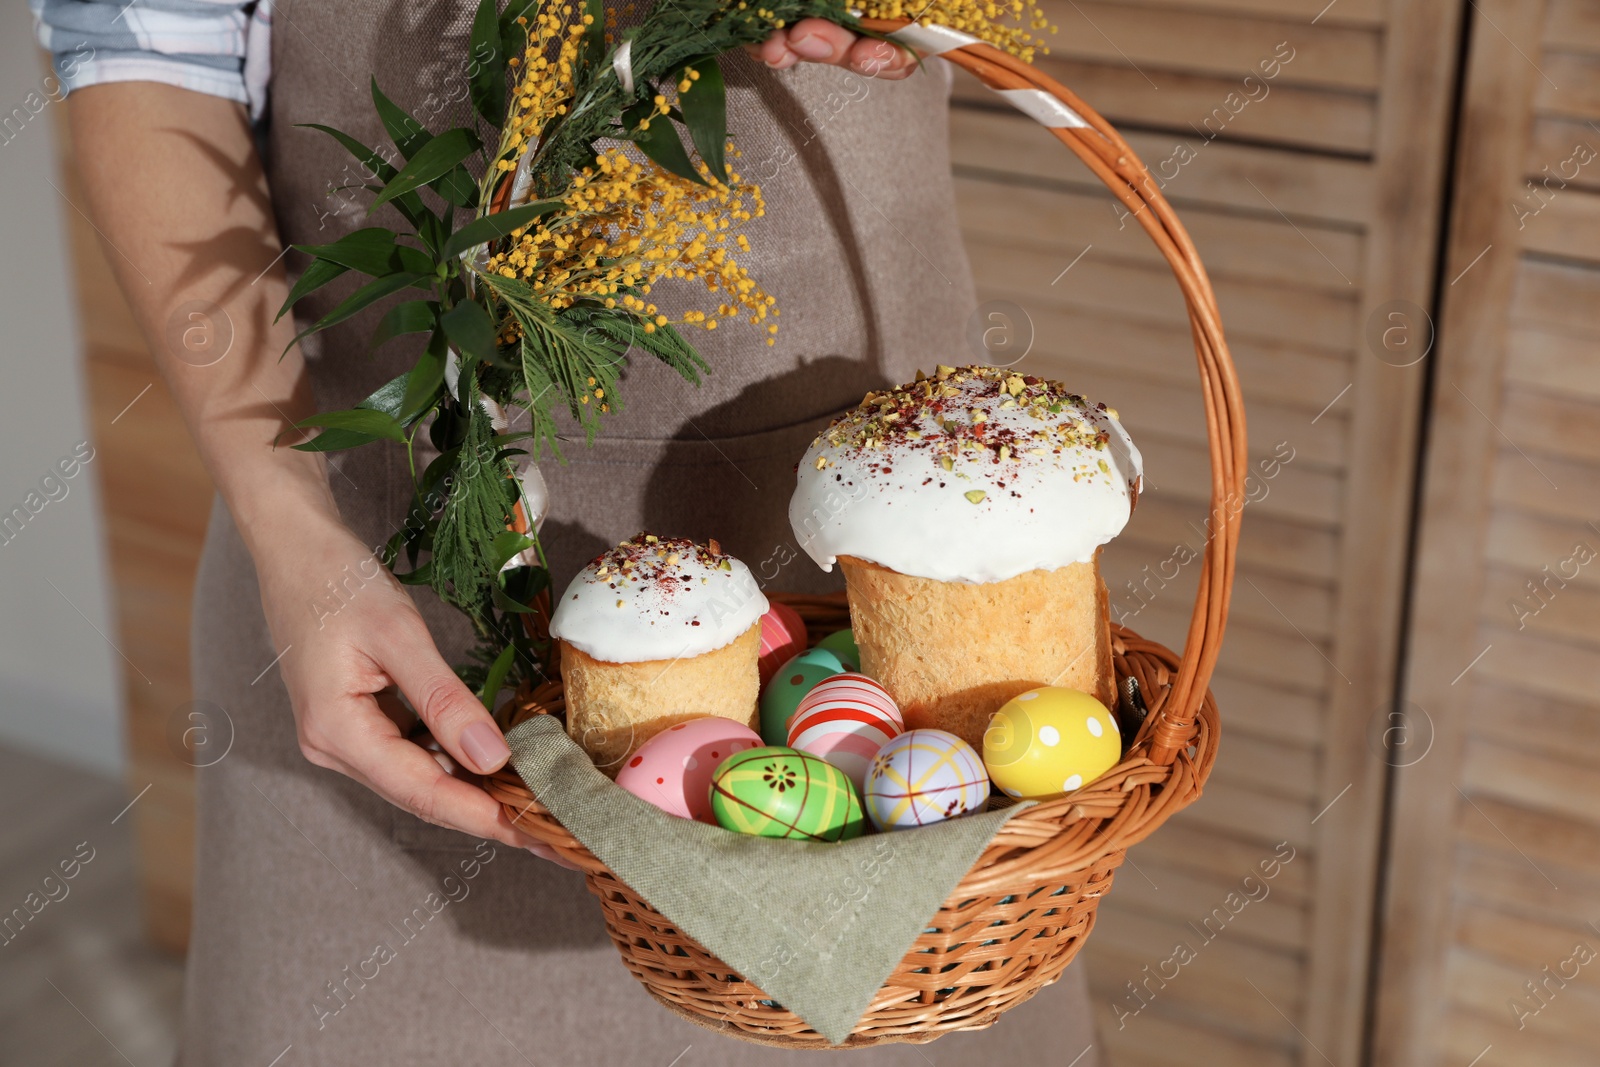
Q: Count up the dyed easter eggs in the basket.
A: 8